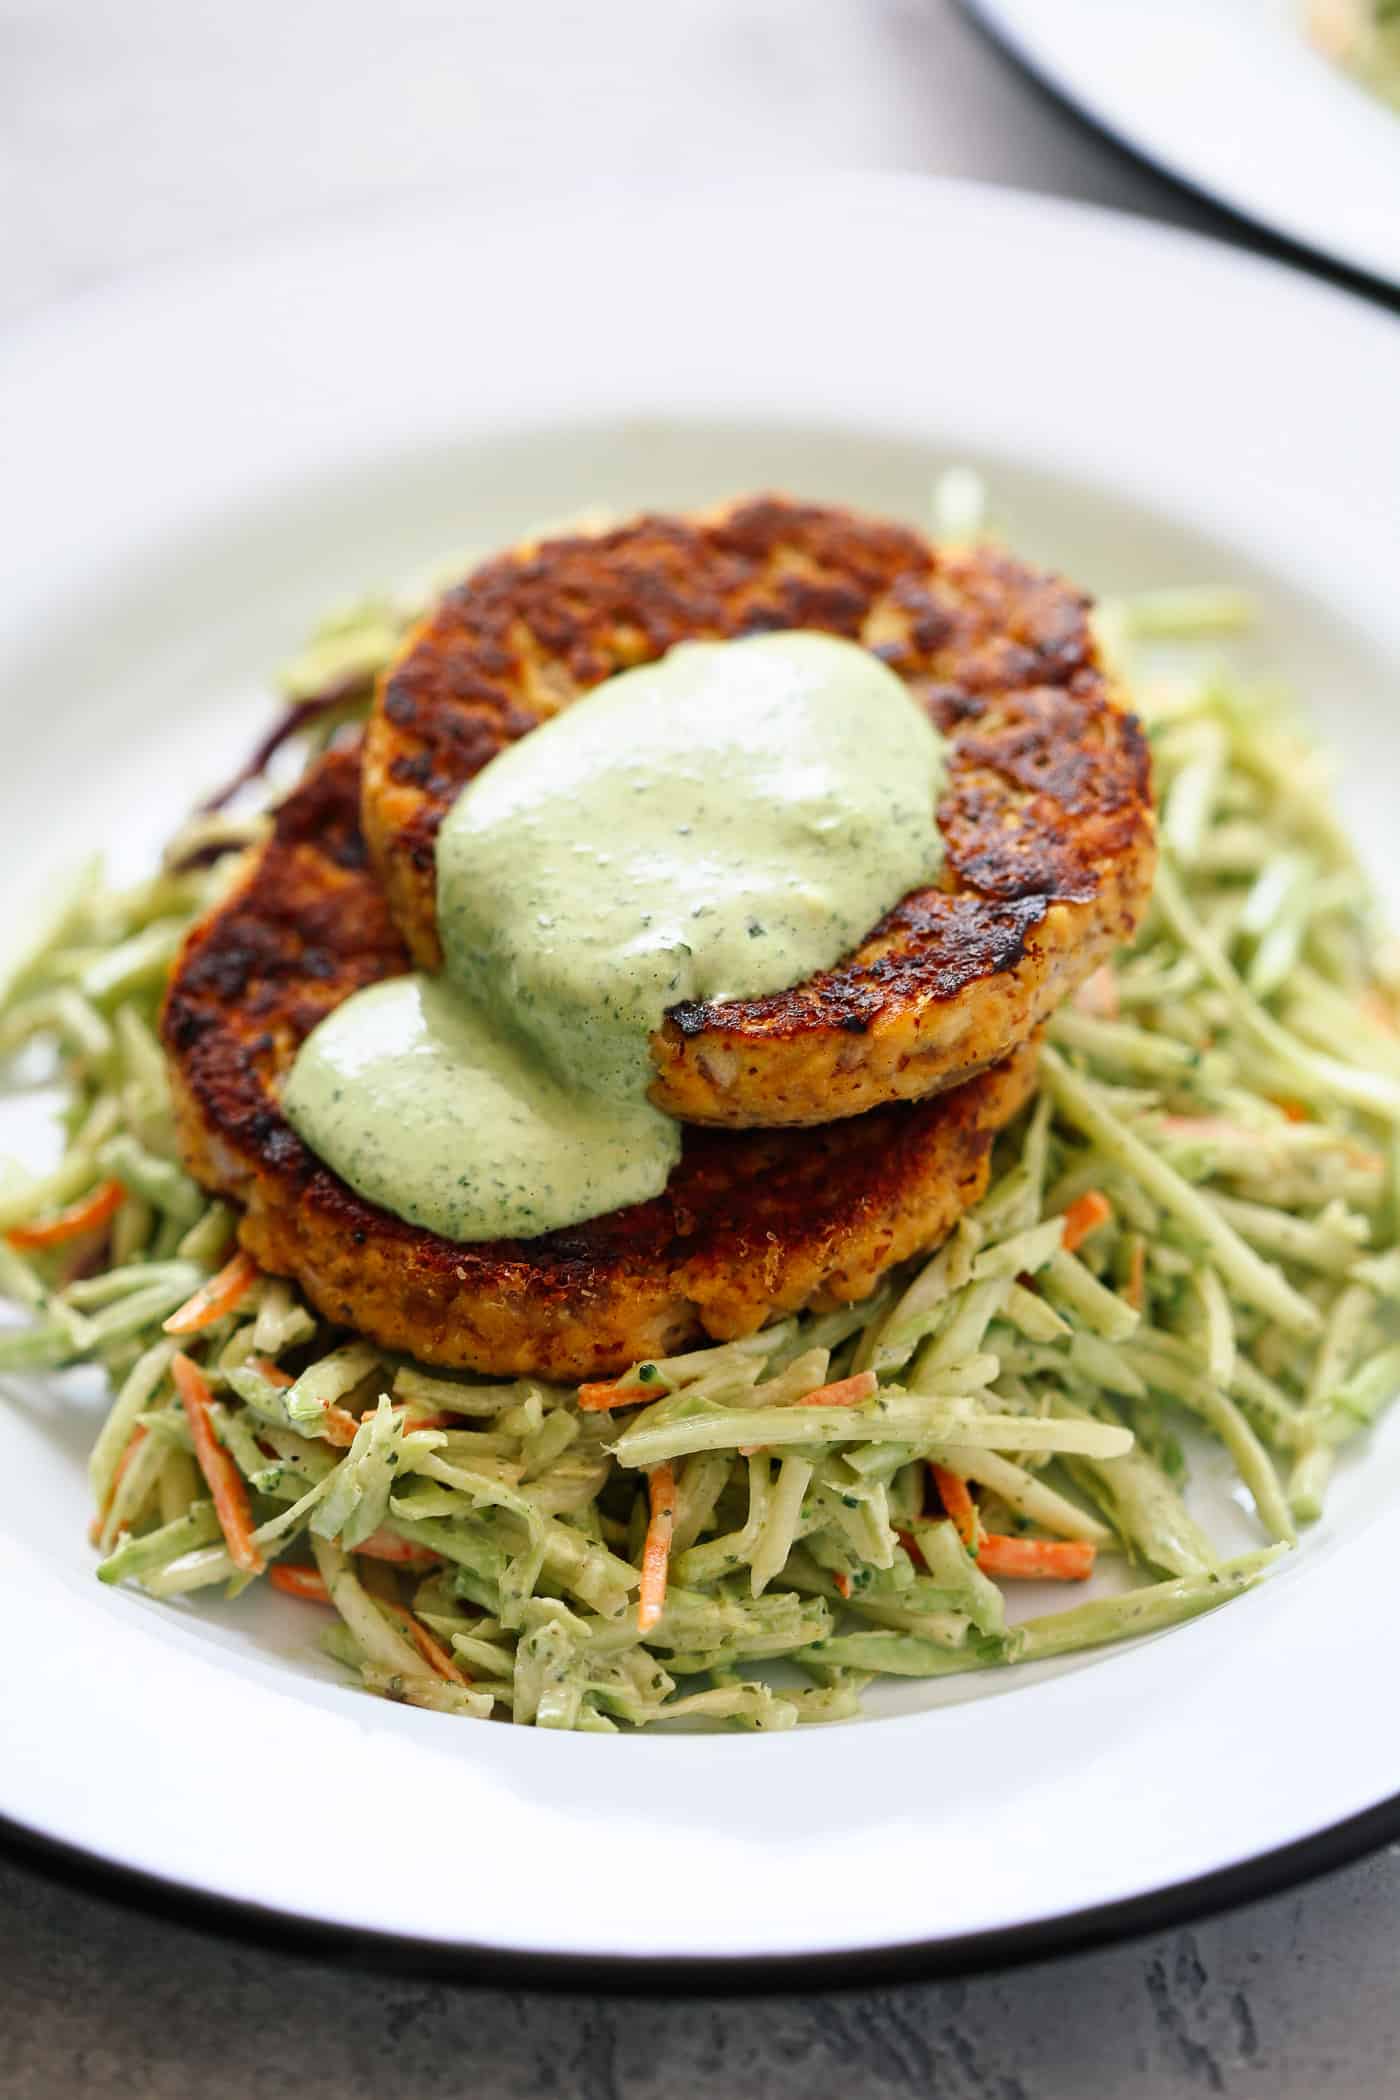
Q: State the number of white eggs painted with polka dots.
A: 0